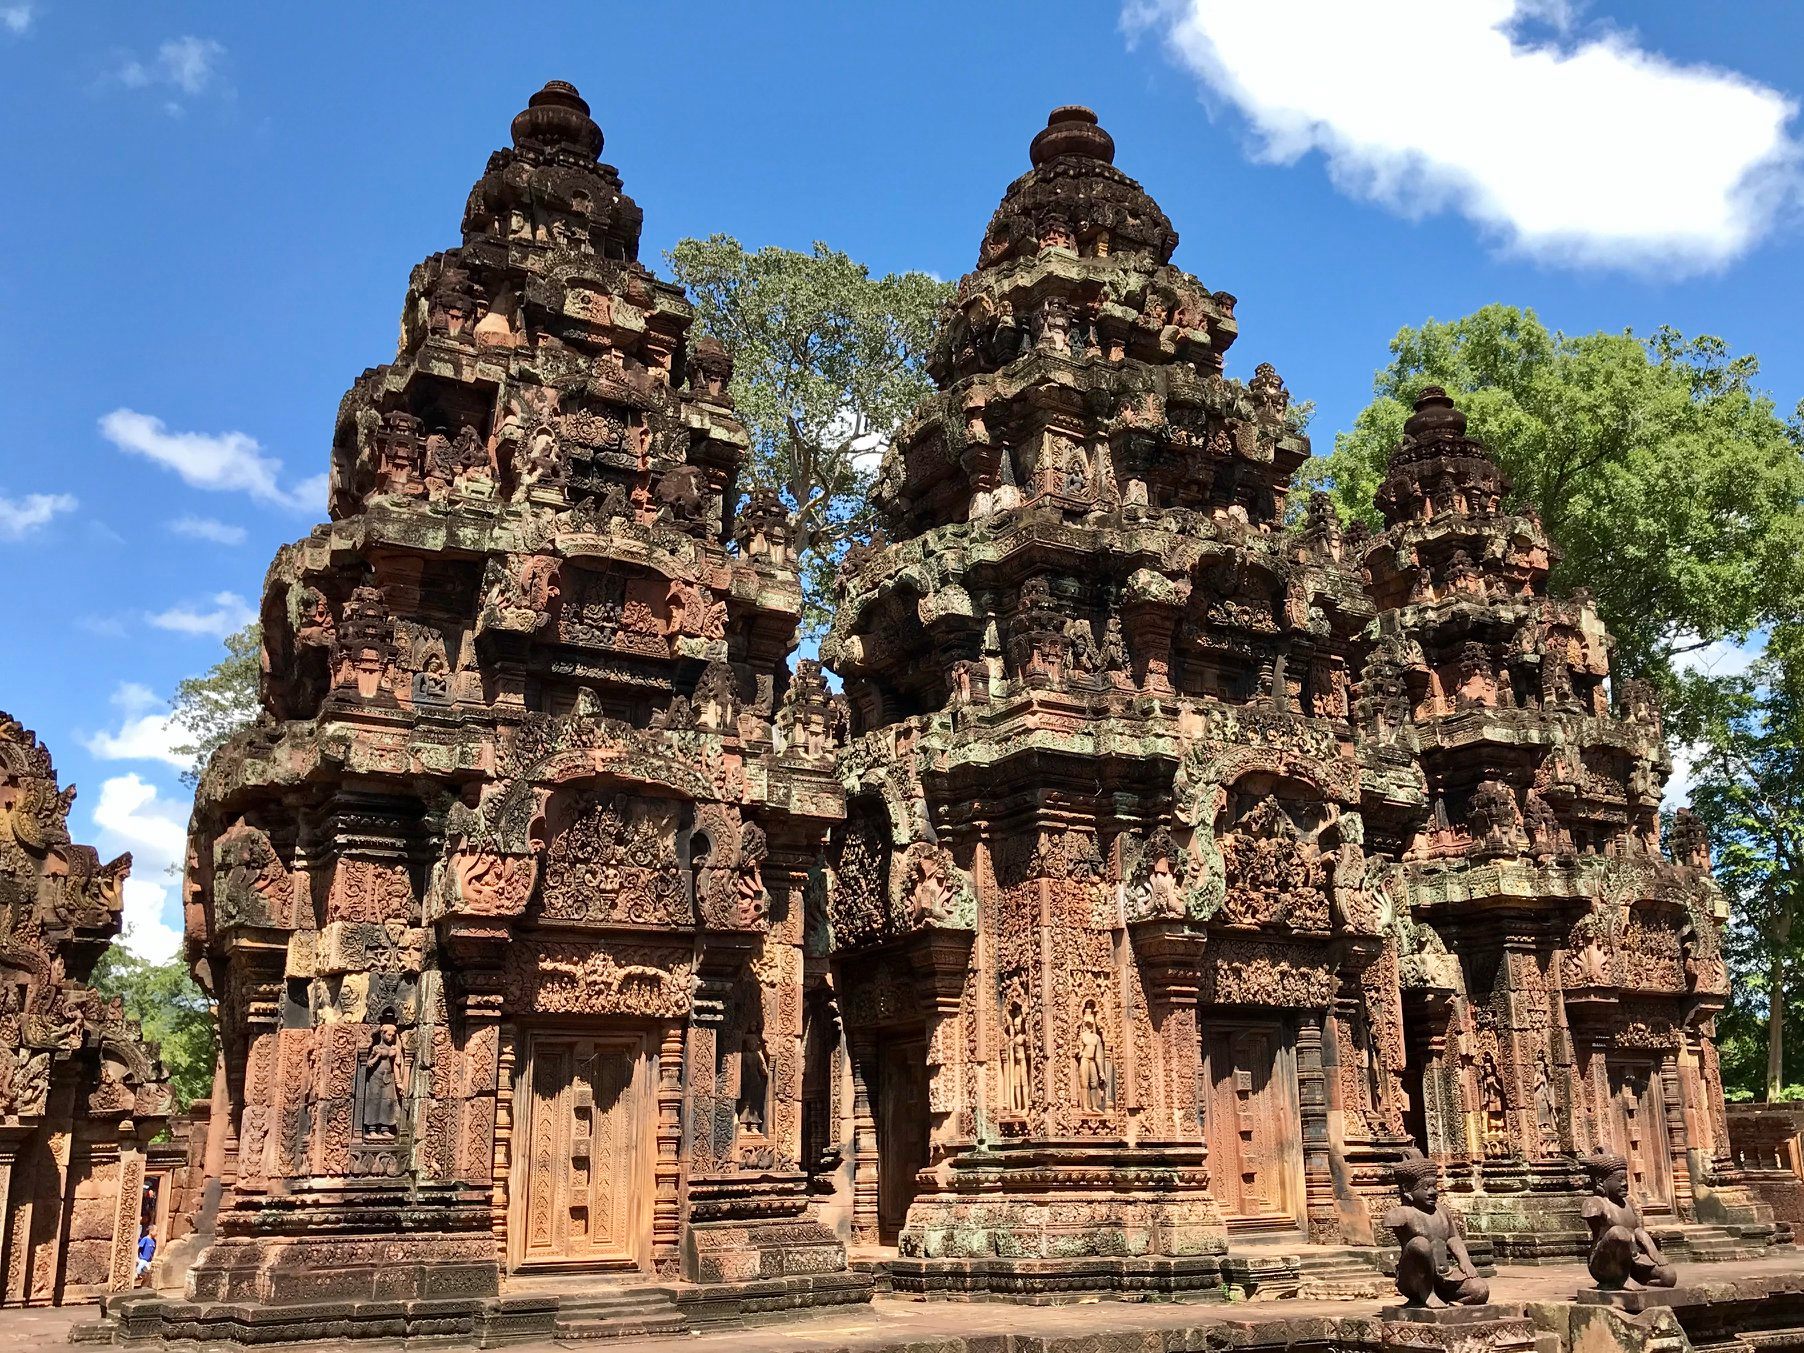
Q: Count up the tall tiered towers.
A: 3